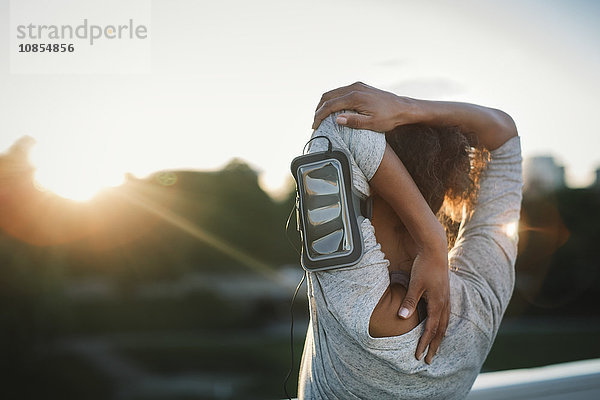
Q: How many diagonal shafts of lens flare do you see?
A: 1